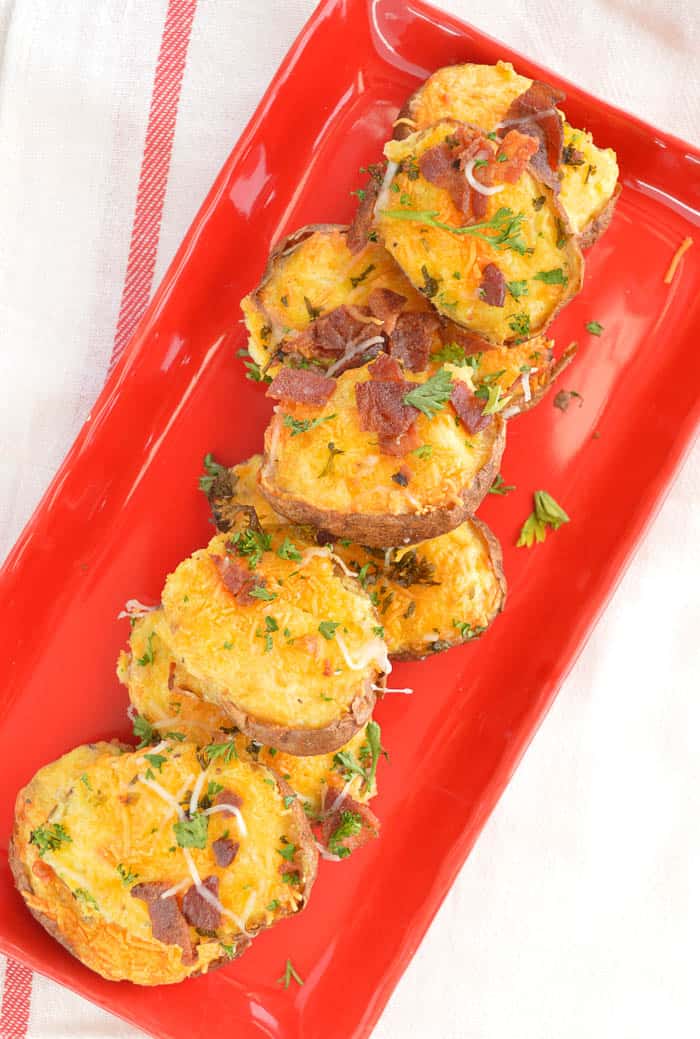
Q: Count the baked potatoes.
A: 8